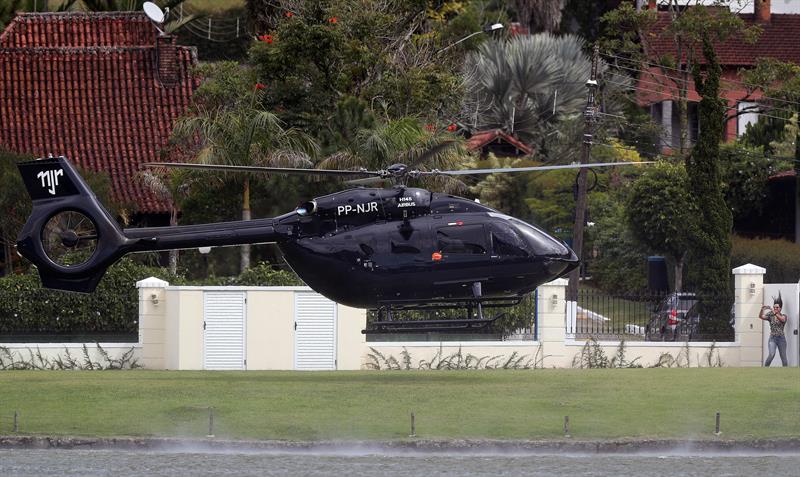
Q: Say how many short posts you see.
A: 5